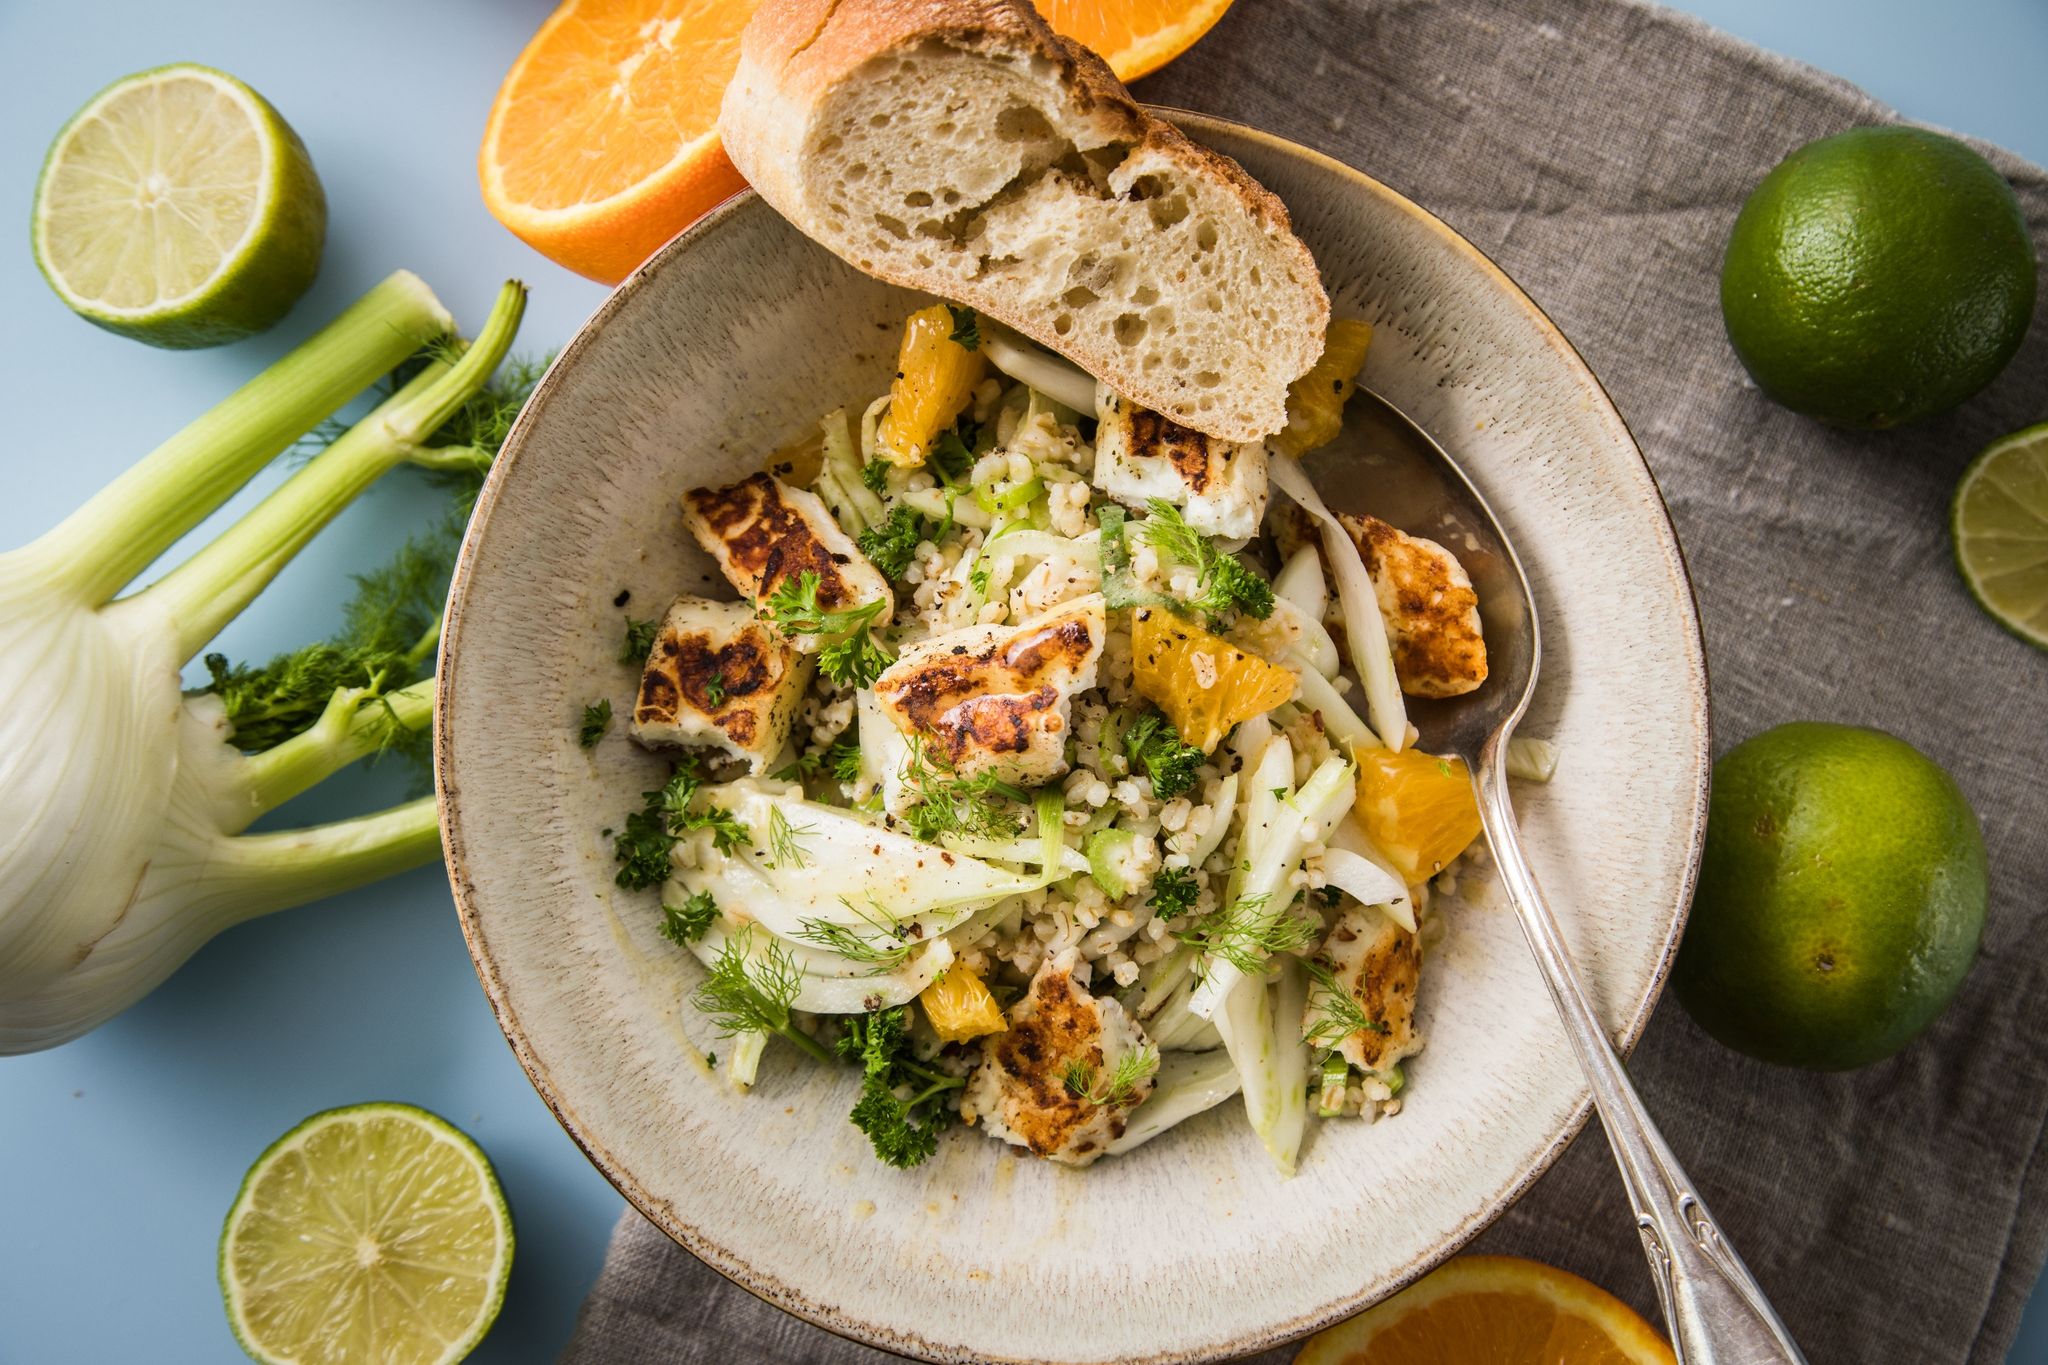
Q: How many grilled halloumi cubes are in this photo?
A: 7